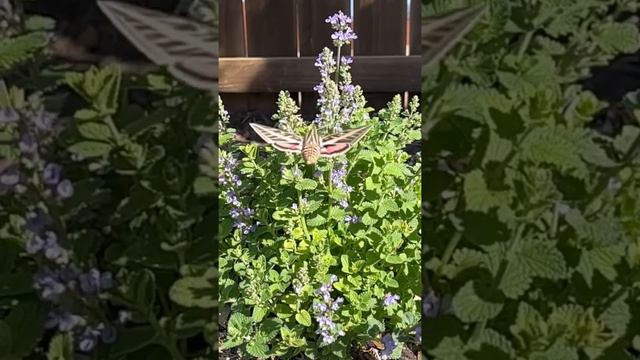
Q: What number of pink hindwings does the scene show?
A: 2